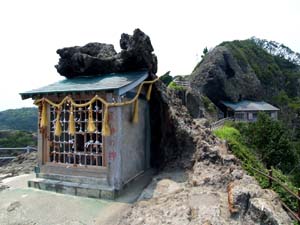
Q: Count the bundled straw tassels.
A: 7